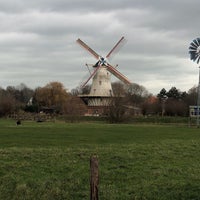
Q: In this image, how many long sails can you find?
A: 4